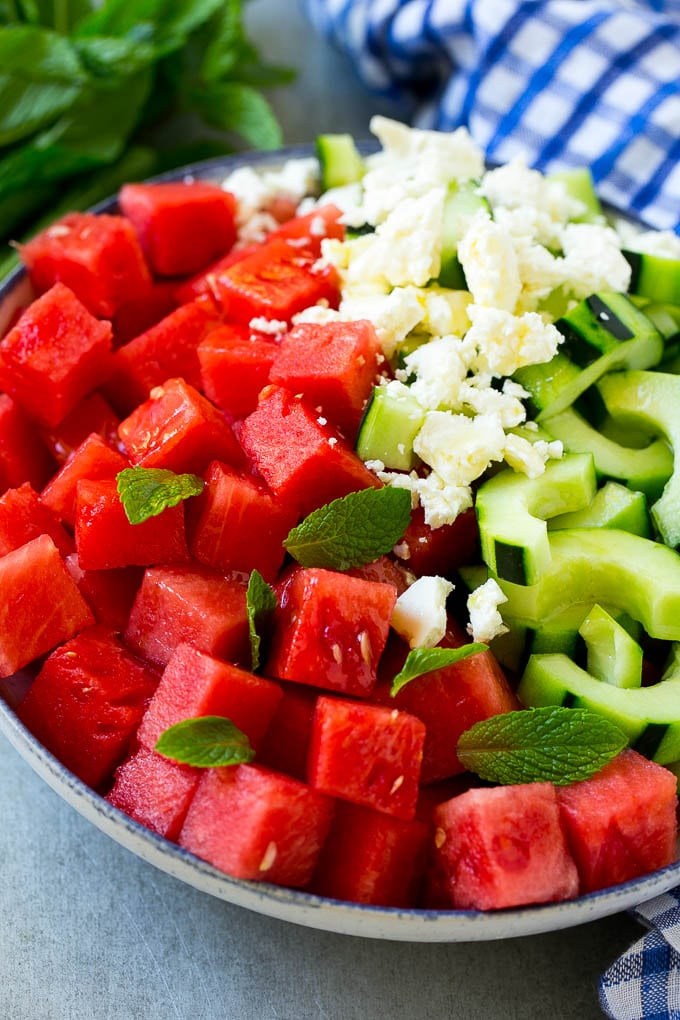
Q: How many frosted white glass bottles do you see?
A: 0